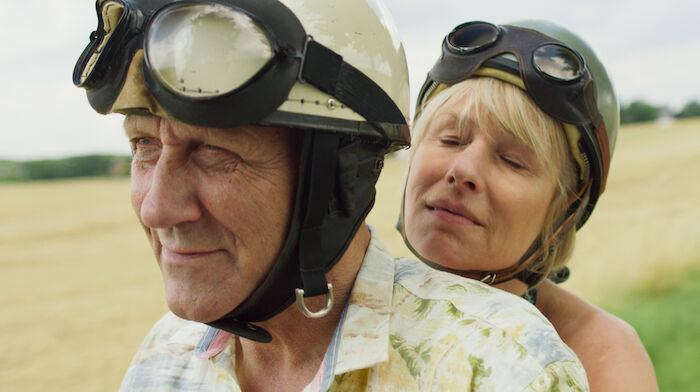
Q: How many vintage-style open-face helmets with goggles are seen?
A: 2